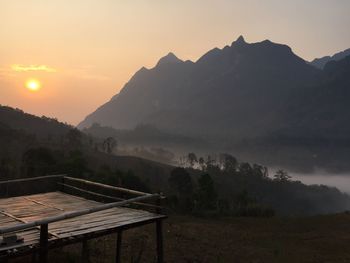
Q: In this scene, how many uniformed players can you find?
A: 0